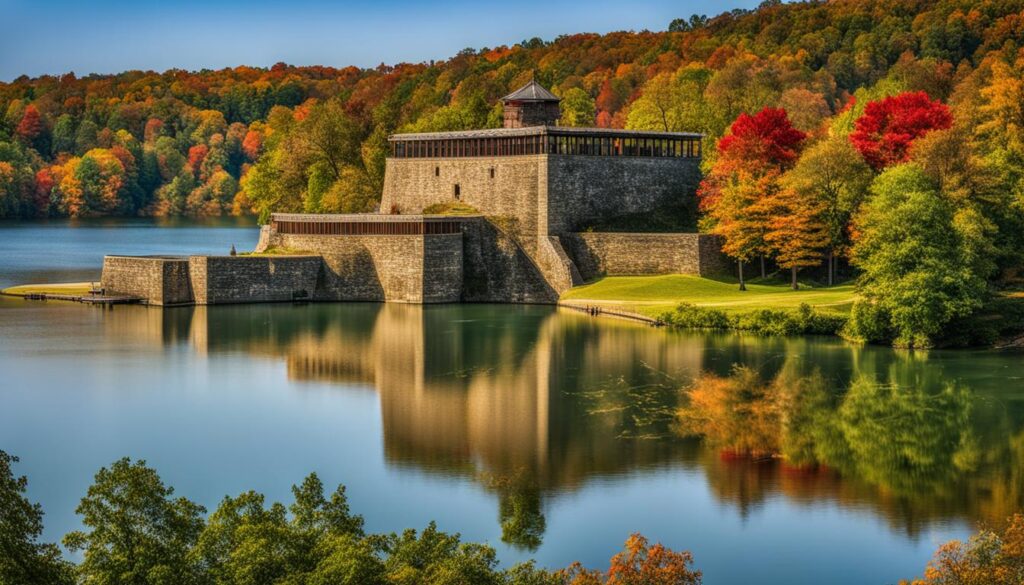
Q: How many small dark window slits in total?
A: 3